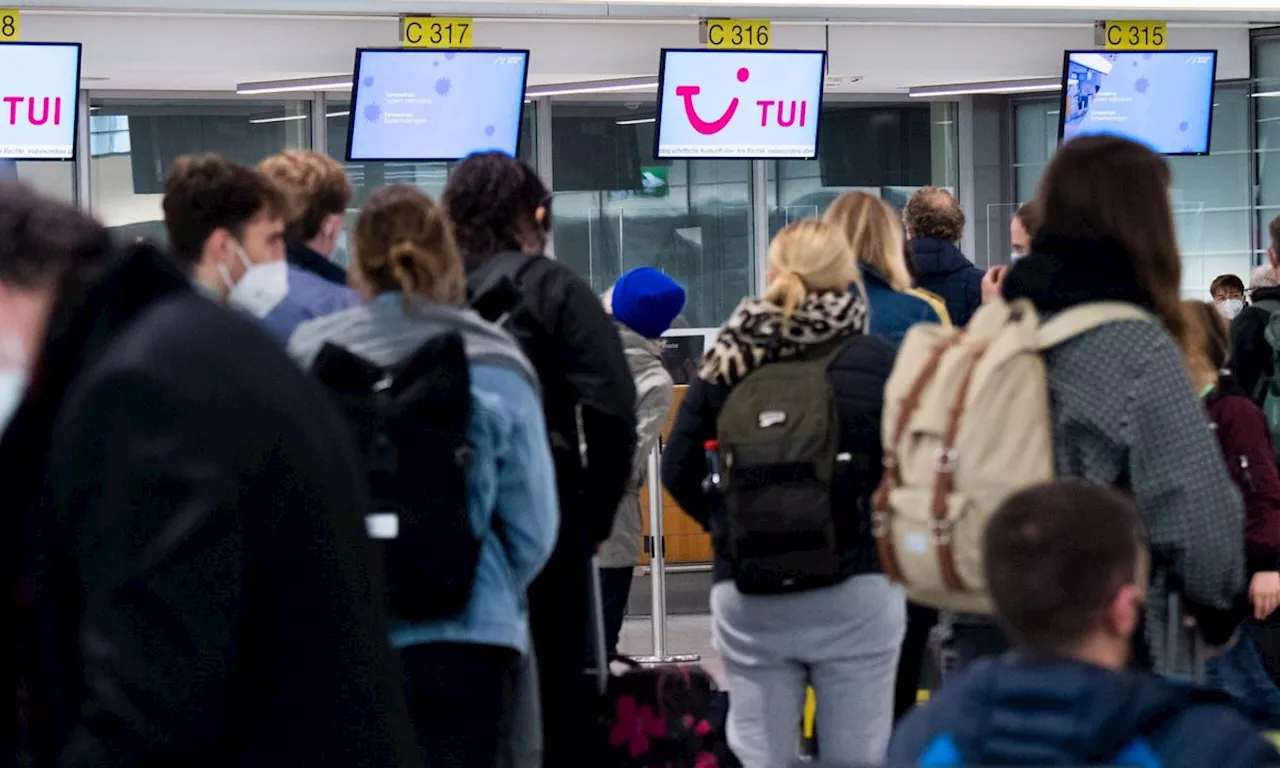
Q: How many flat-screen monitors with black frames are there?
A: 4